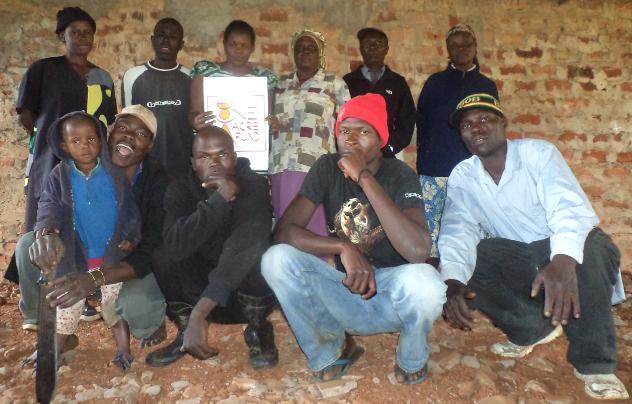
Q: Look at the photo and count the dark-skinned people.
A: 11